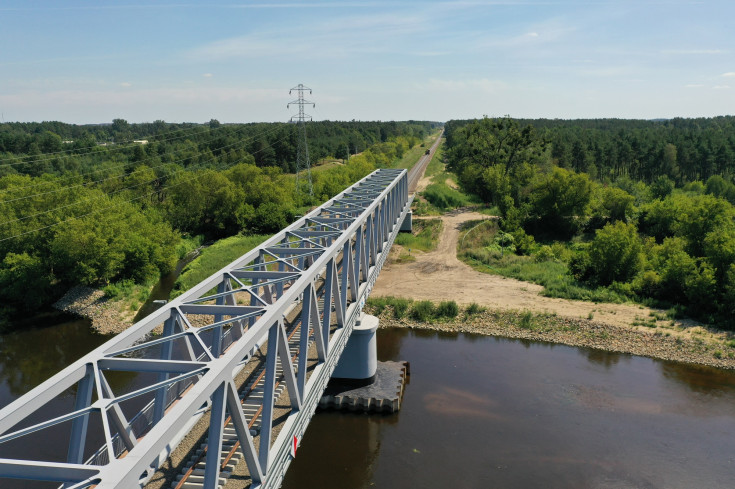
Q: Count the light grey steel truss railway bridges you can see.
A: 1